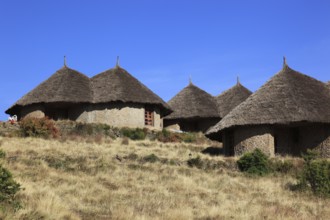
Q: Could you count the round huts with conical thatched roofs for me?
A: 5